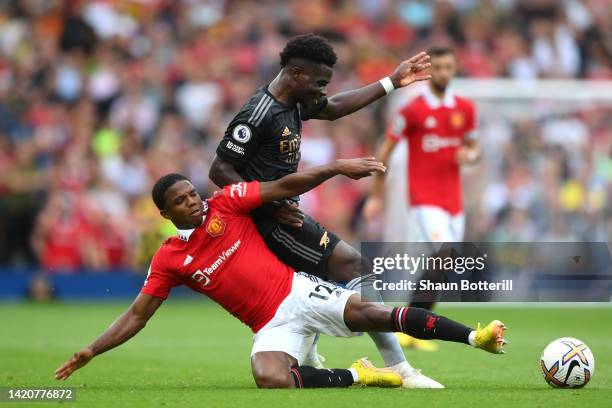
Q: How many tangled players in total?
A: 2